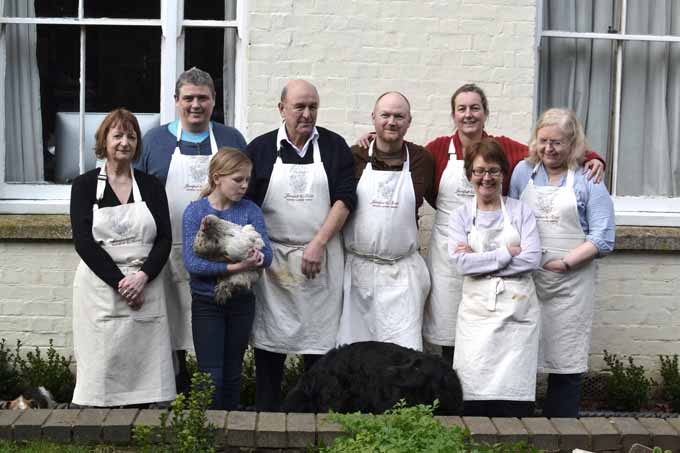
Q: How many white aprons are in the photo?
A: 7